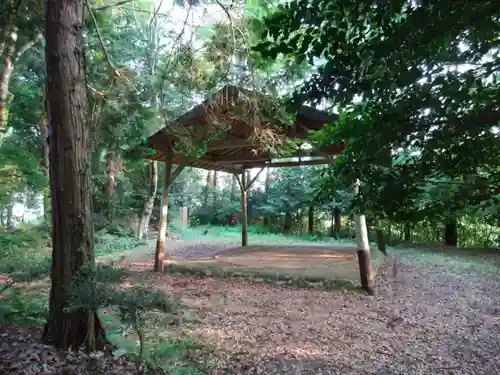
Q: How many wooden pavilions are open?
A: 1